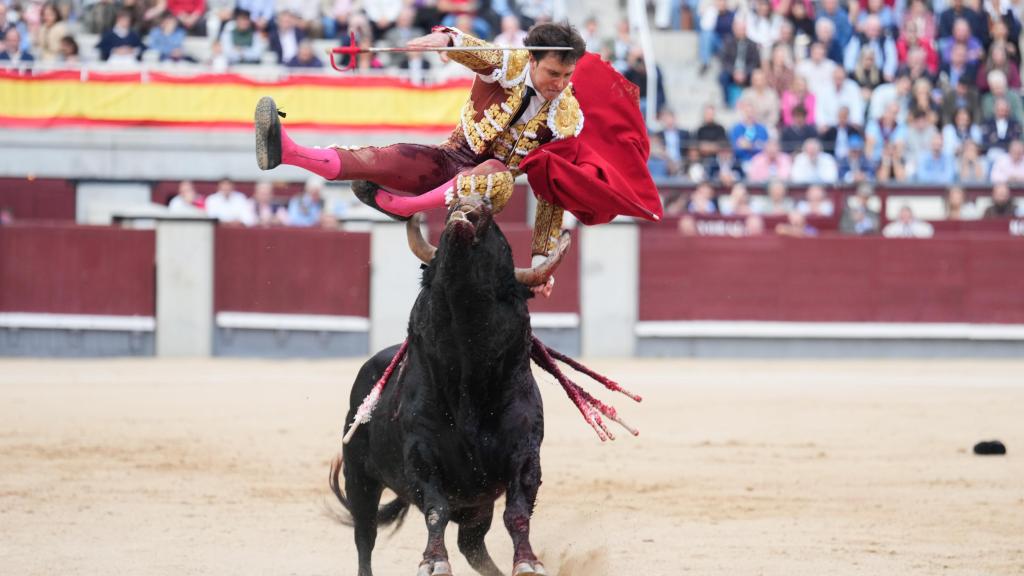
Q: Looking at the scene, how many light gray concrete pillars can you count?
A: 3